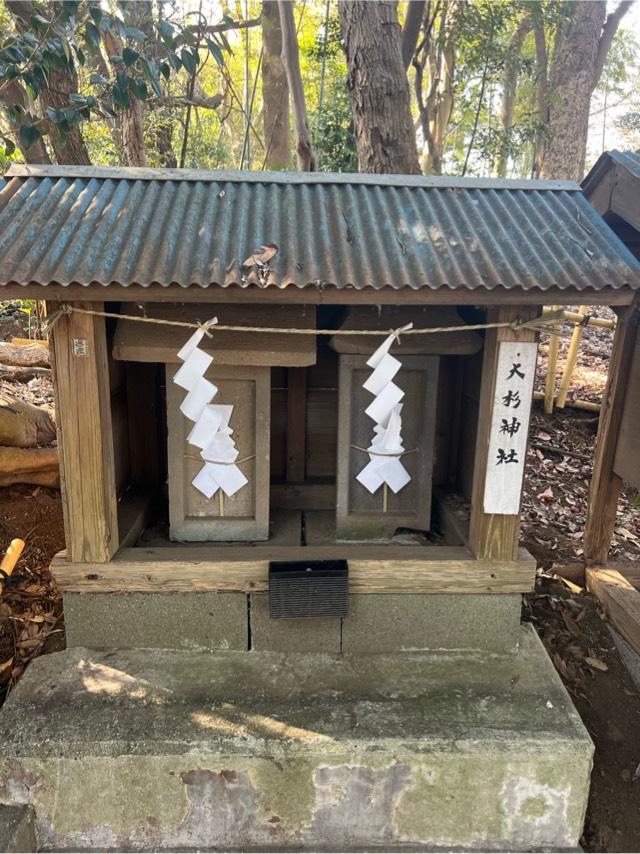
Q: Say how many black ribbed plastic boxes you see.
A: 1